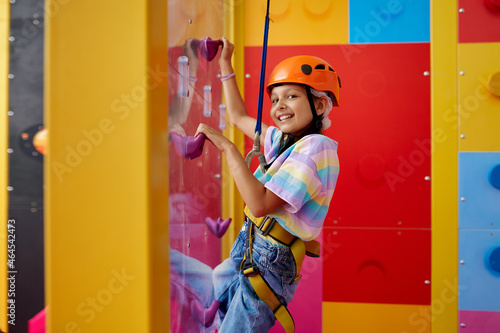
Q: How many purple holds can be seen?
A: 4